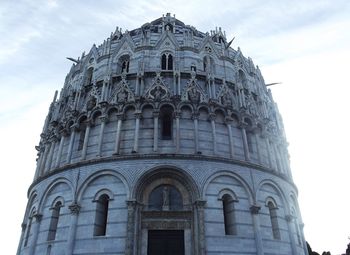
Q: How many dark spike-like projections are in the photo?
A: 3